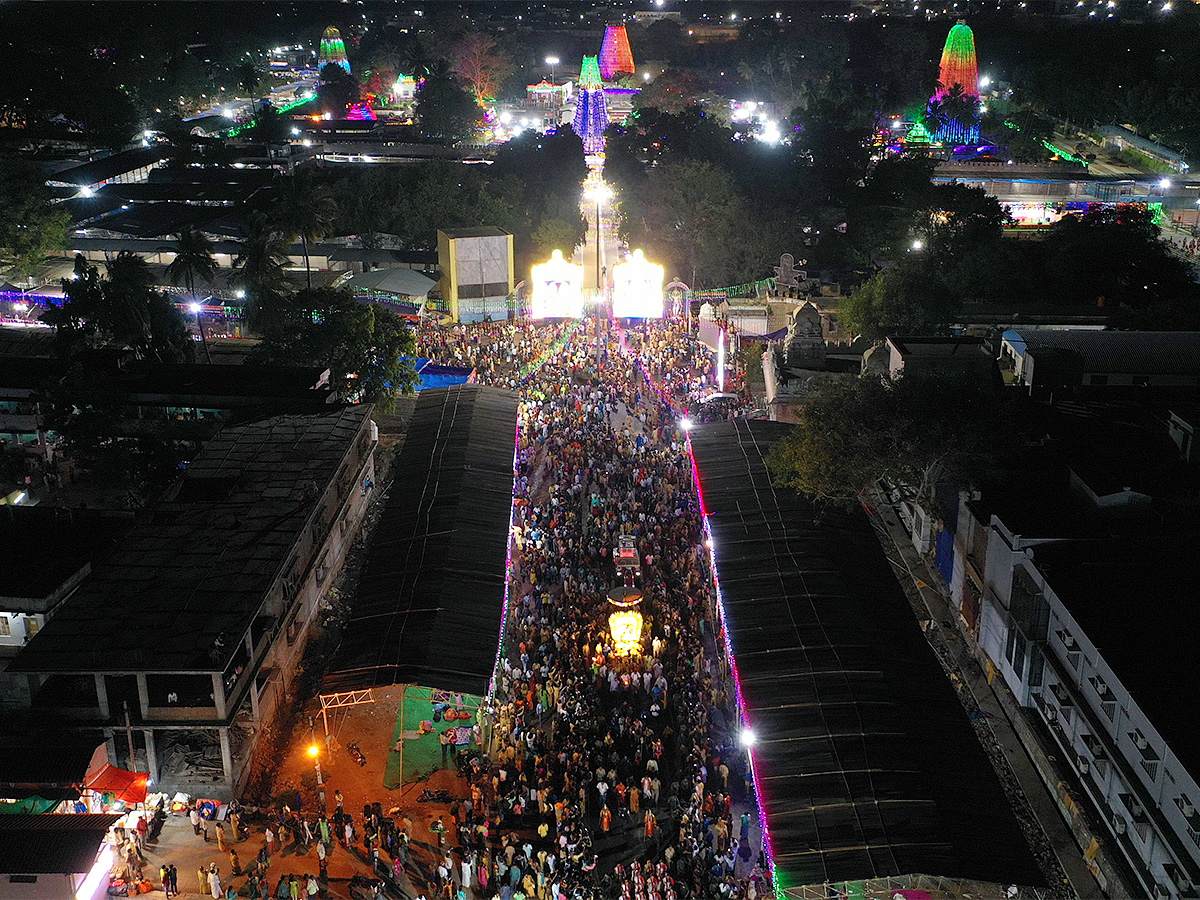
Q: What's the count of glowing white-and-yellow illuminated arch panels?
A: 2